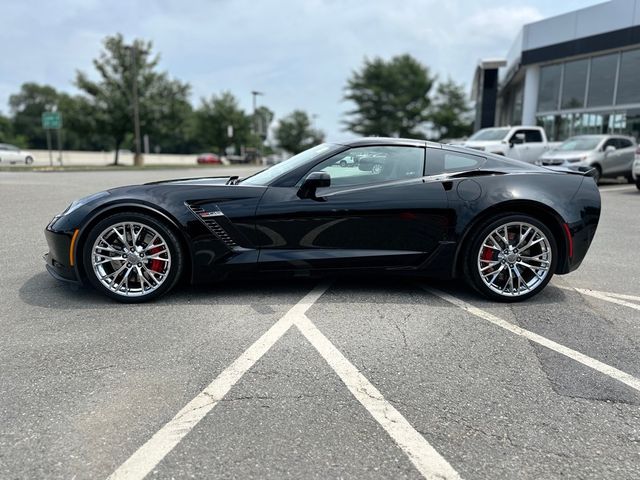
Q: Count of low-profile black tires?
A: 2